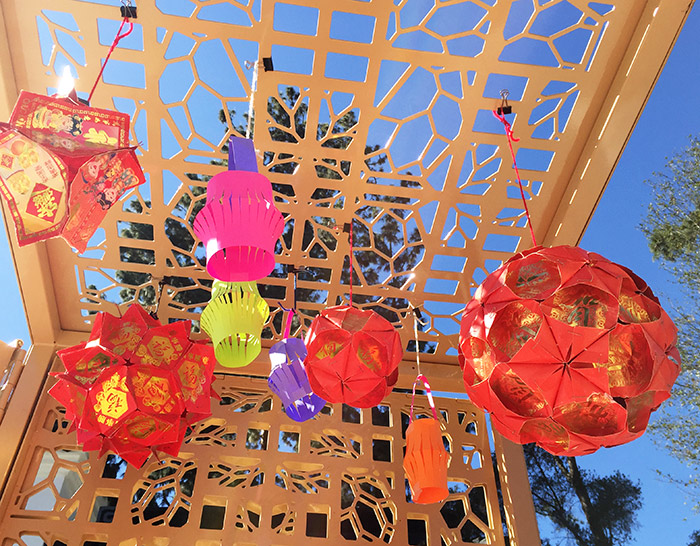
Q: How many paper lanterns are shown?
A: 8